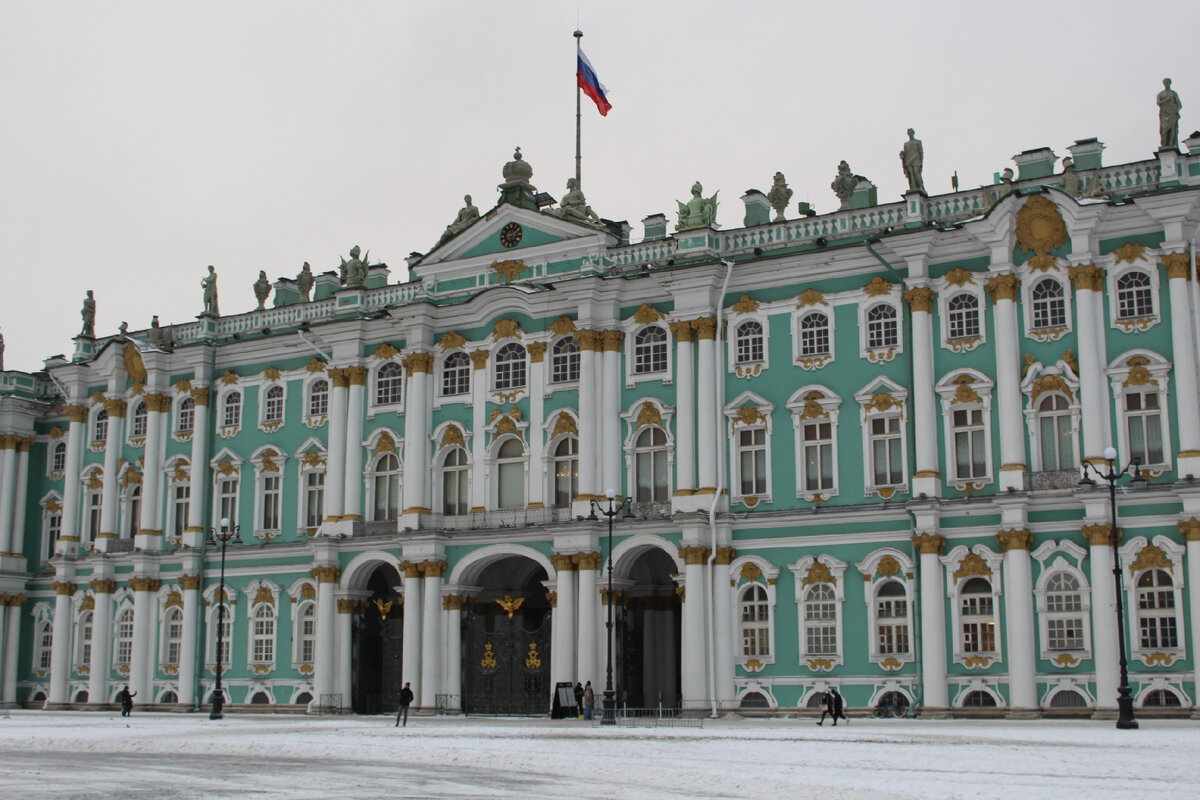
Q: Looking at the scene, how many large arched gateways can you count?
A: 3